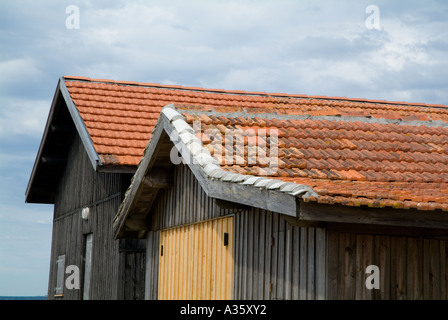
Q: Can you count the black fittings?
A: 2